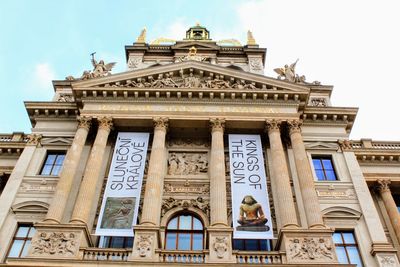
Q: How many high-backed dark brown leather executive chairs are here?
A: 0